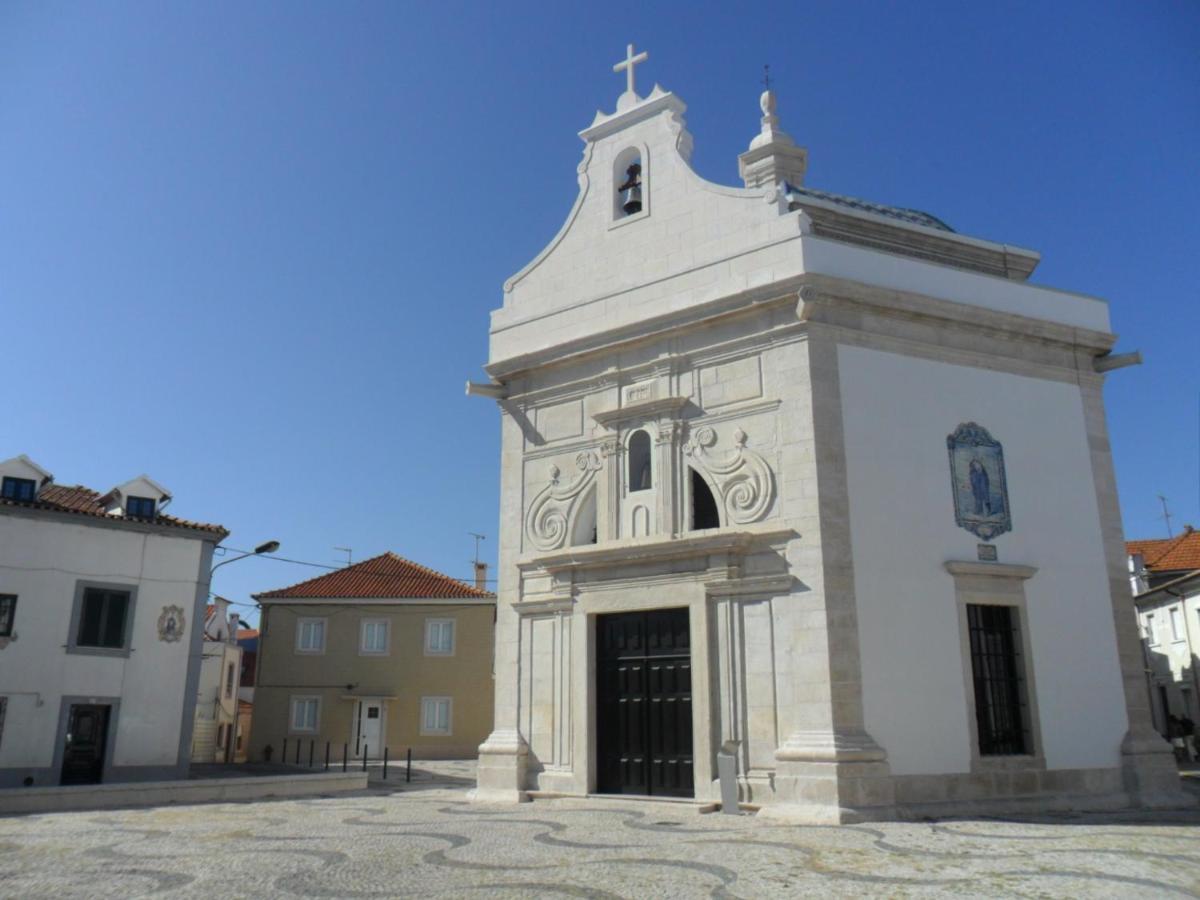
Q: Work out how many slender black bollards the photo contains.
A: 8